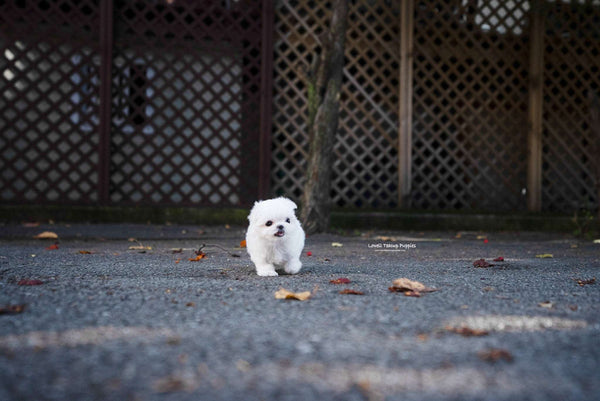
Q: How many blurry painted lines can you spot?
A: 3